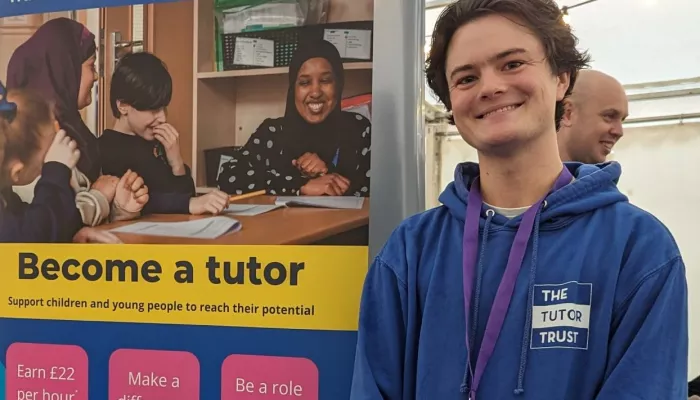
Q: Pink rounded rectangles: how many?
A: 3